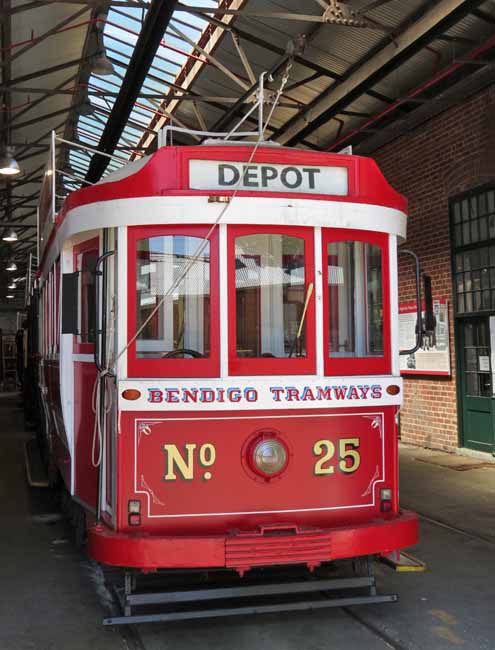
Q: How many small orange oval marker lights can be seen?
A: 2